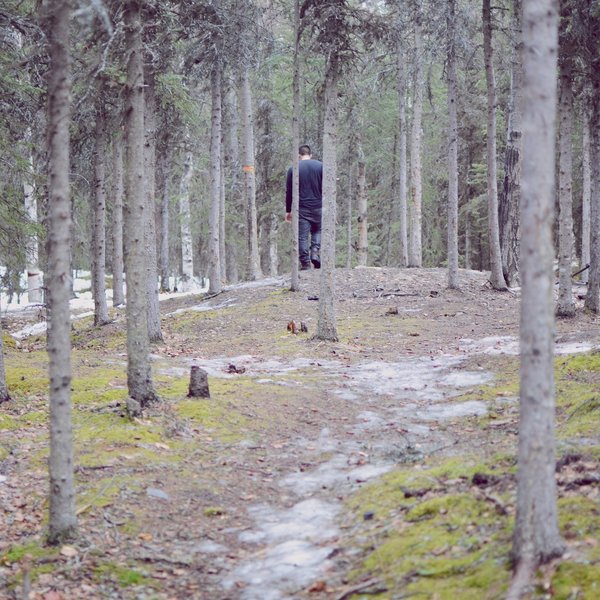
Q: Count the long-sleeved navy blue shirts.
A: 1